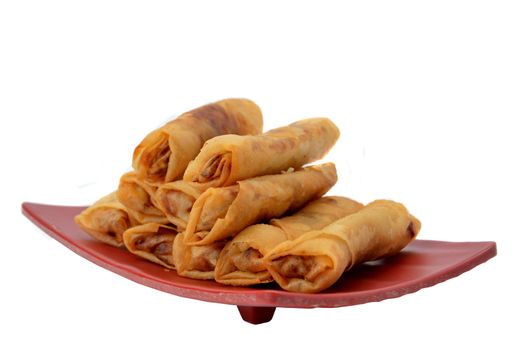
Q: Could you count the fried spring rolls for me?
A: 10